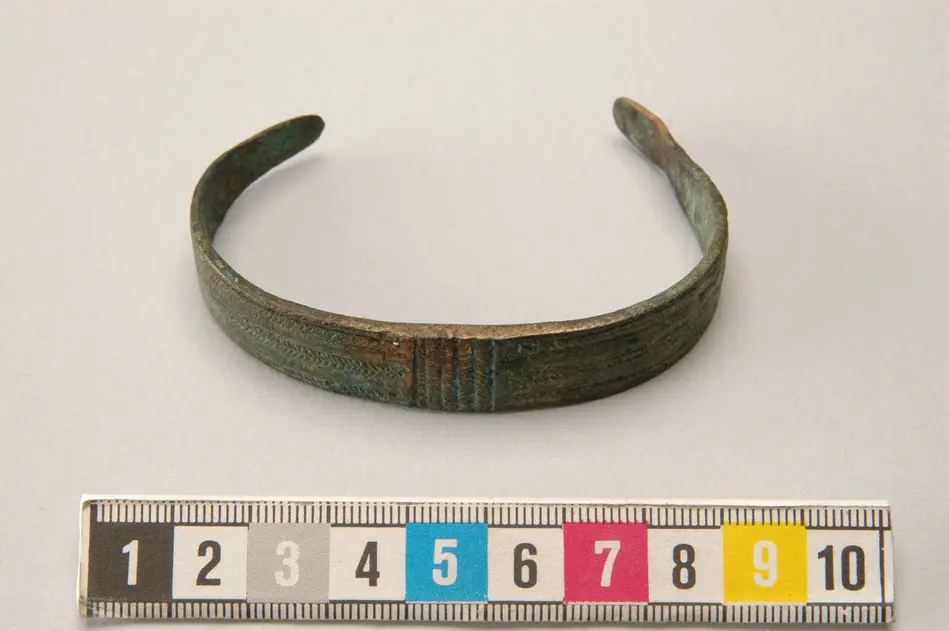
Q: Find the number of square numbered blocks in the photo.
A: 10